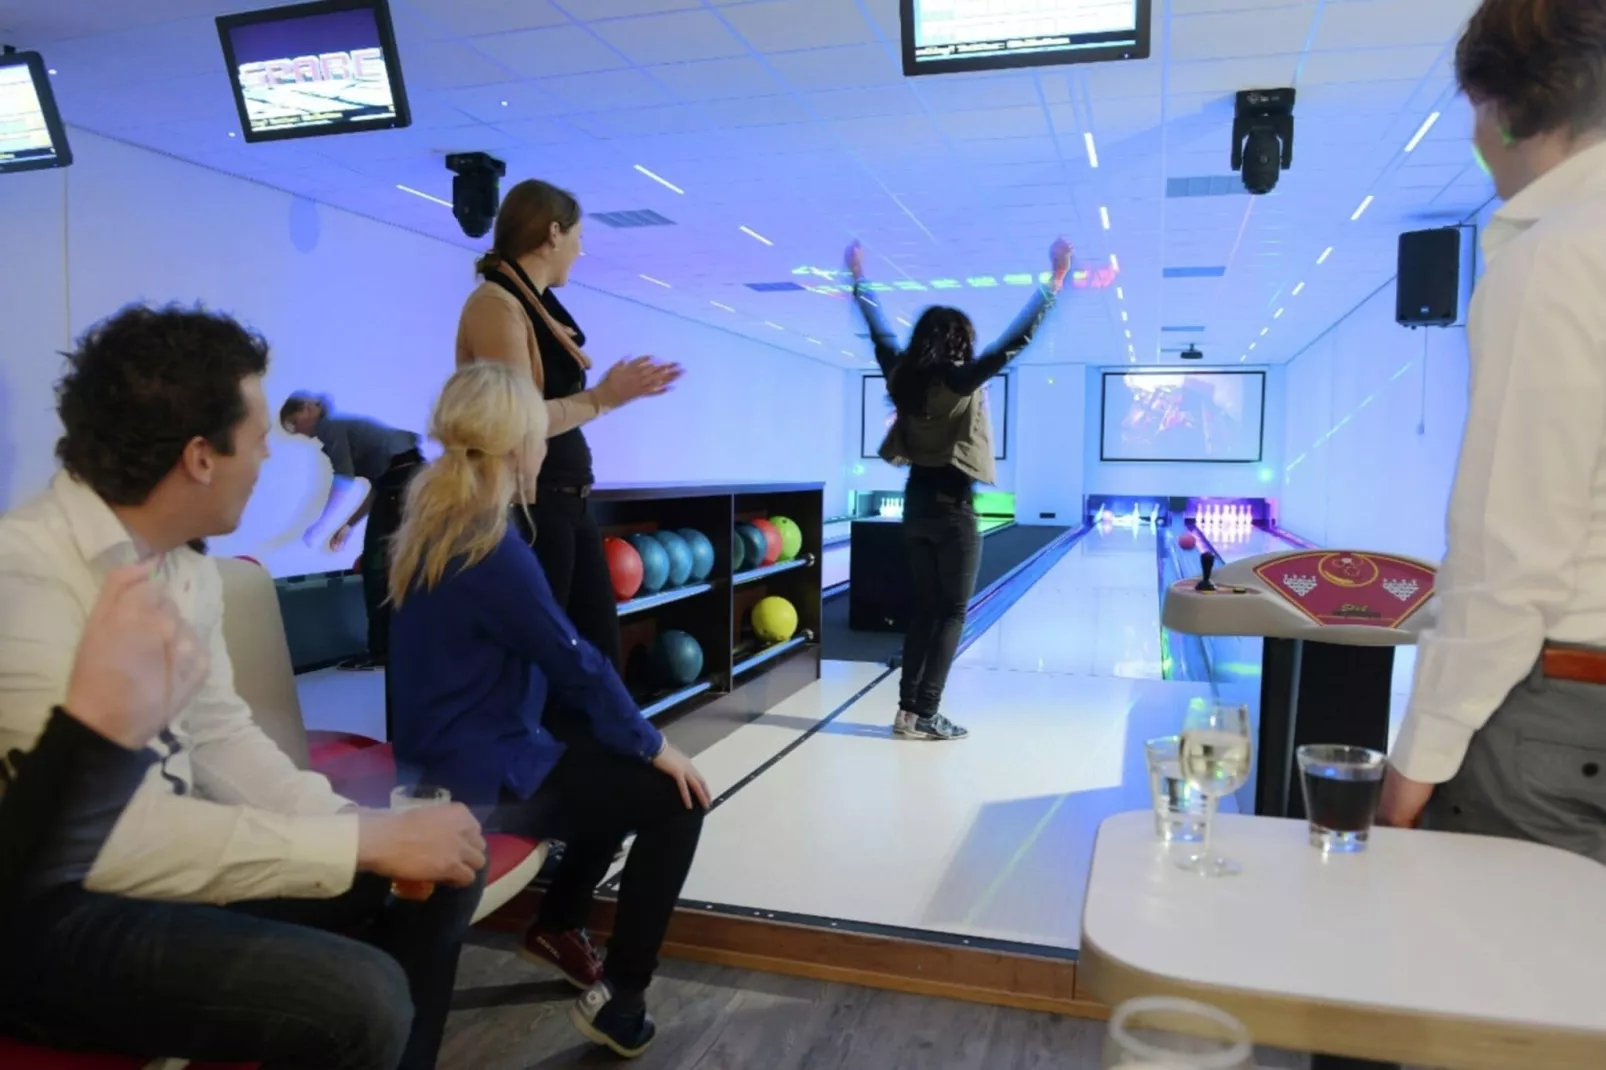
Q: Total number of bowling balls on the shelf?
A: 10